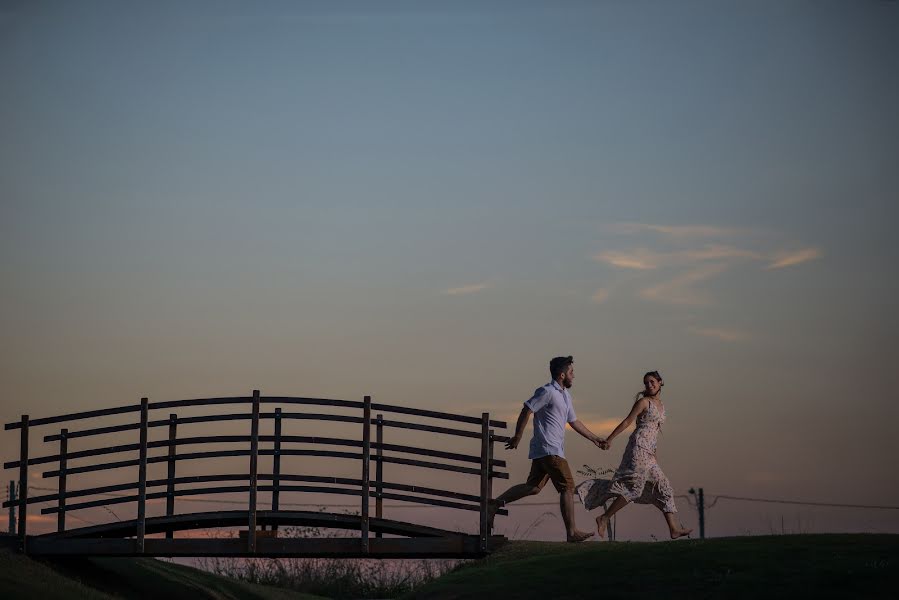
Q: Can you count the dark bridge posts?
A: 10